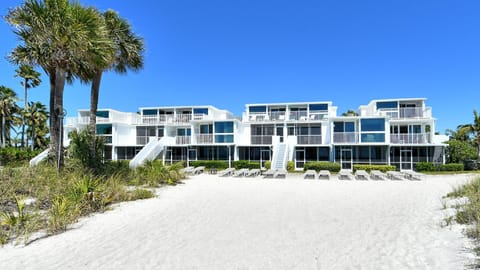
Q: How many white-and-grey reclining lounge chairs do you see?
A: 14